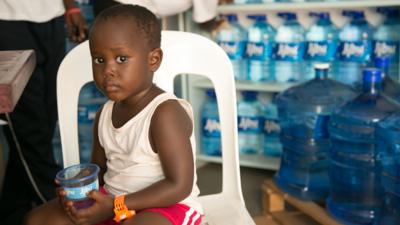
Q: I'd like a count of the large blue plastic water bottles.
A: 3